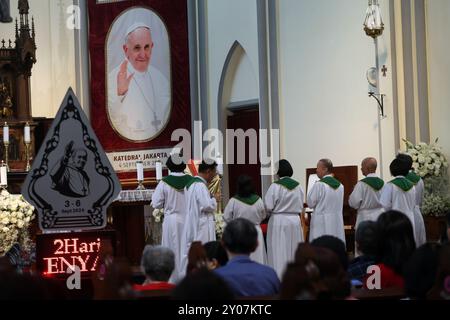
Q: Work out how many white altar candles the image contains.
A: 5